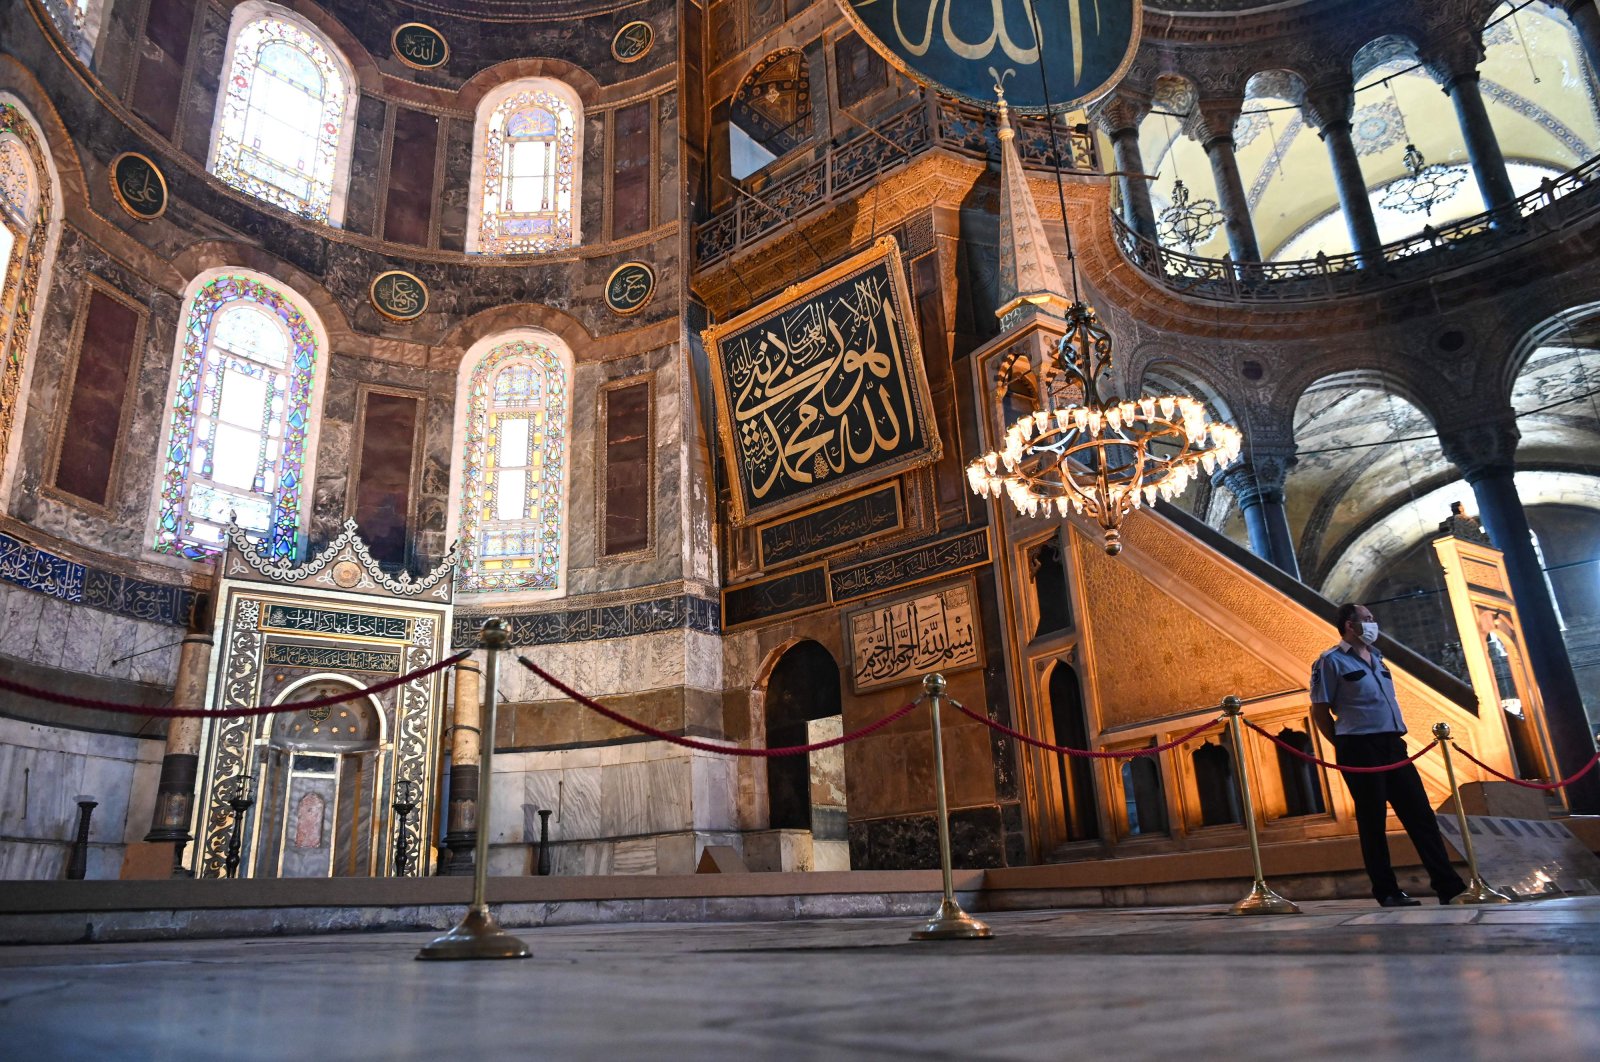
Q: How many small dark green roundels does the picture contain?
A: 5